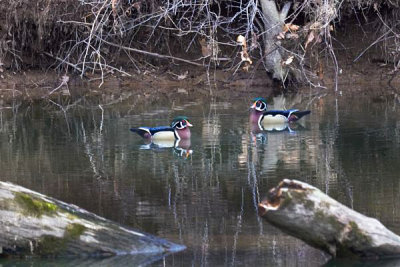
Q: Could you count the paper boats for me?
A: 0